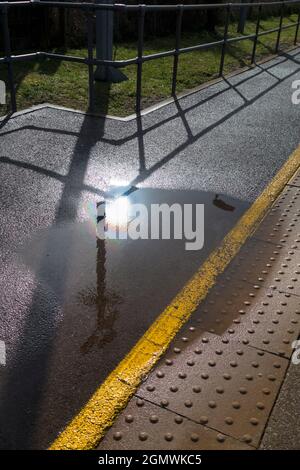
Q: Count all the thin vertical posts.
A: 8